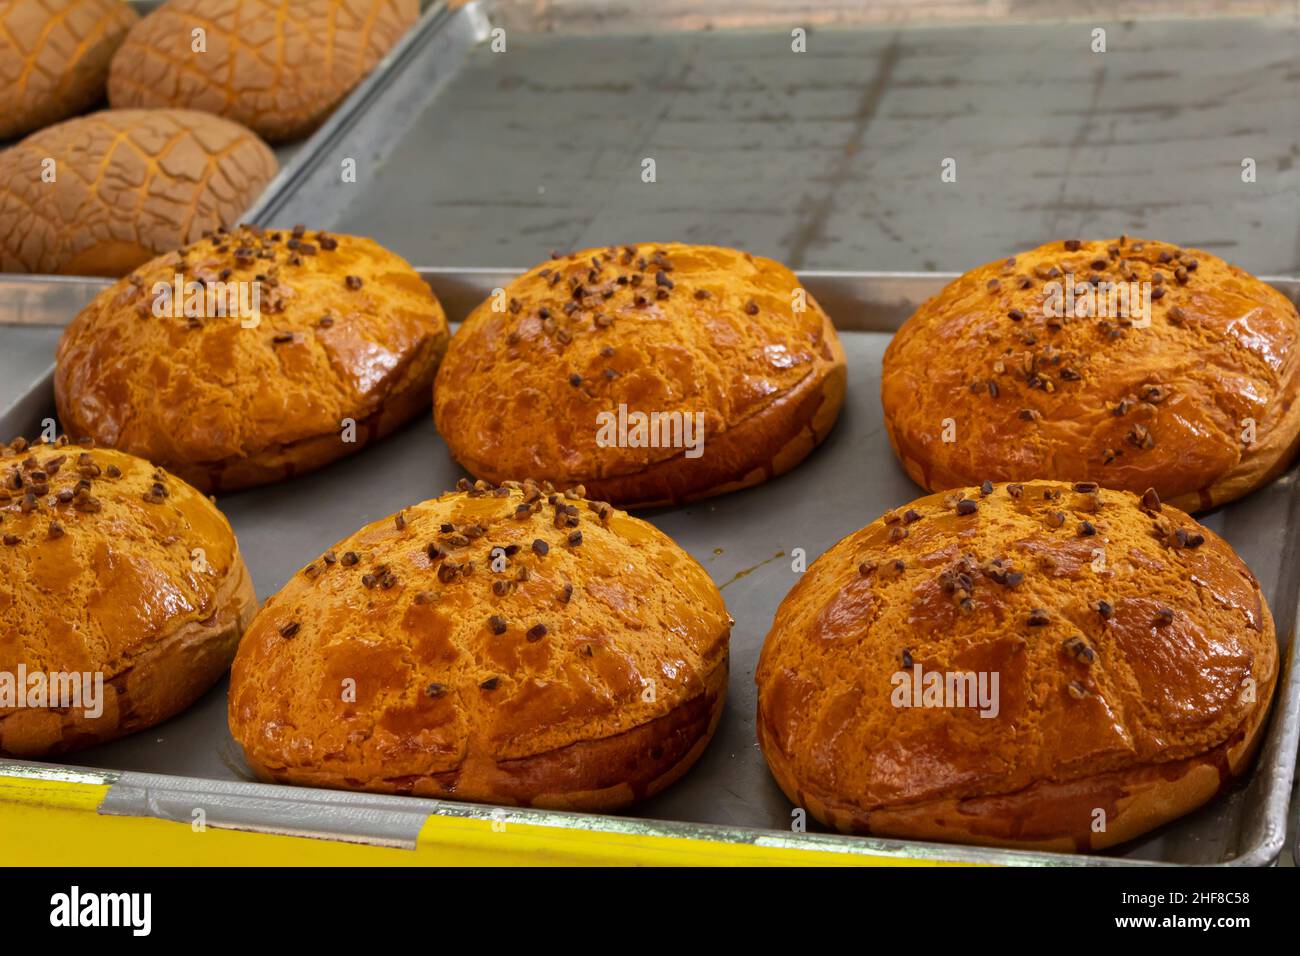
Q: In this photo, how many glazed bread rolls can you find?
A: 6